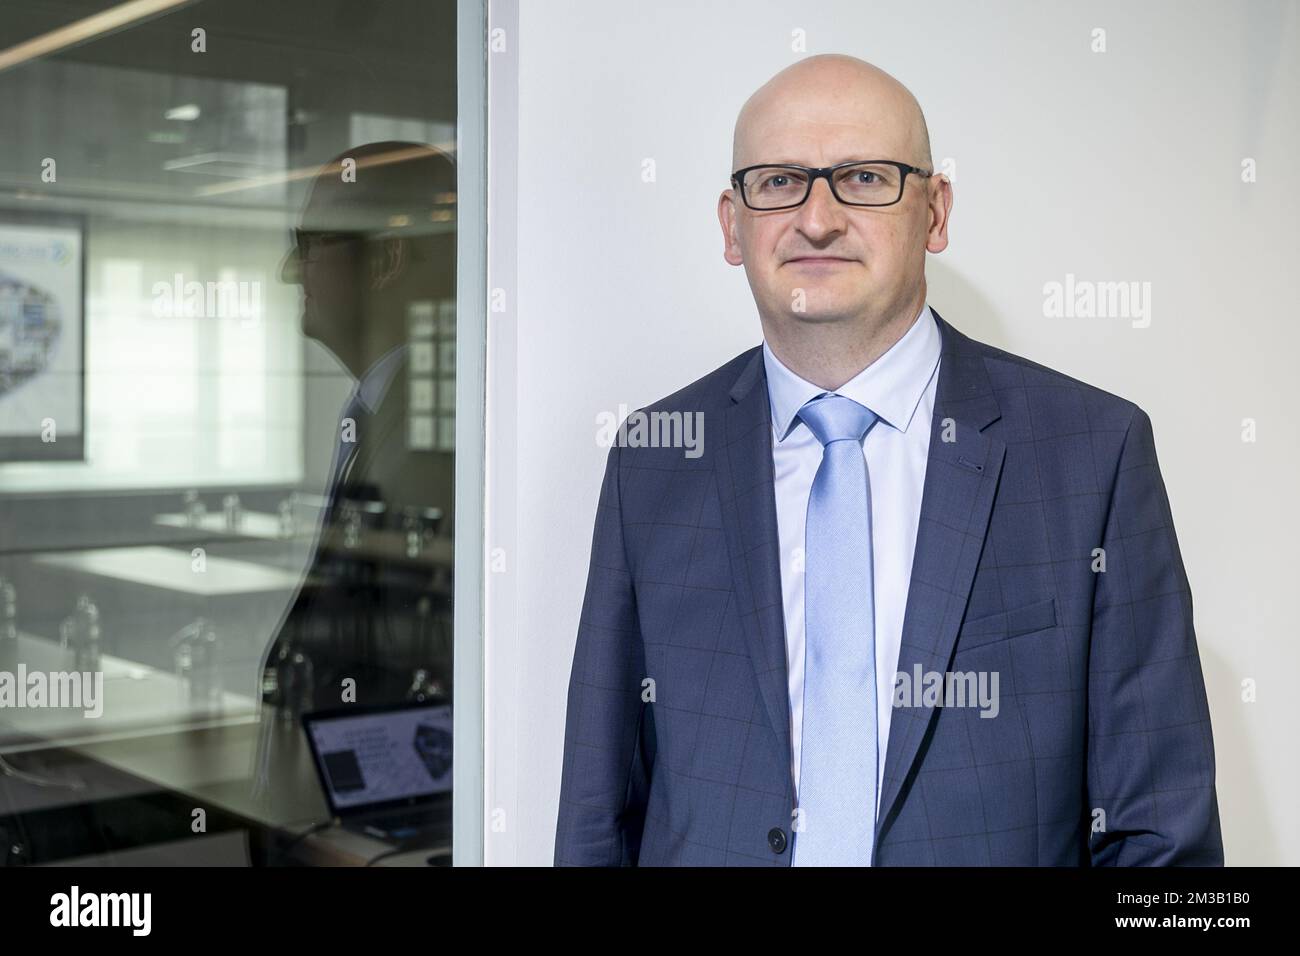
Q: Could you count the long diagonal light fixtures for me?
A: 2